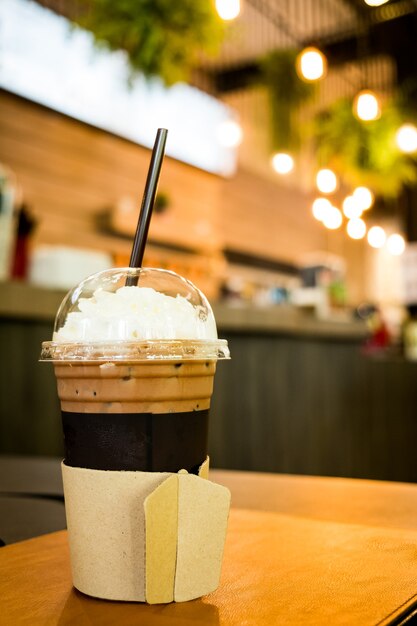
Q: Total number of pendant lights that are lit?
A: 15